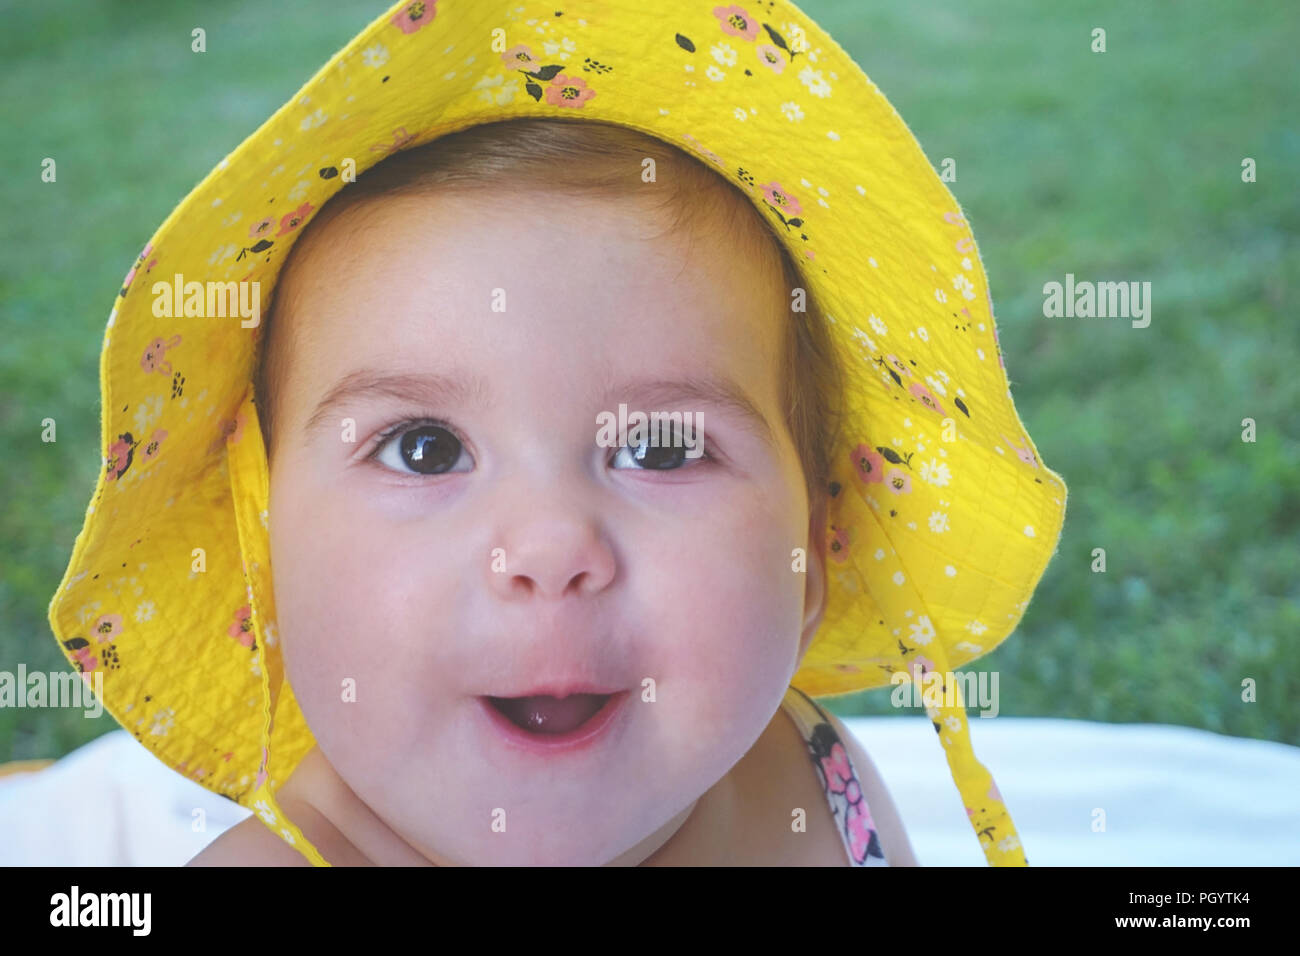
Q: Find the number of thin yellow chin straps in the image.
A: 2